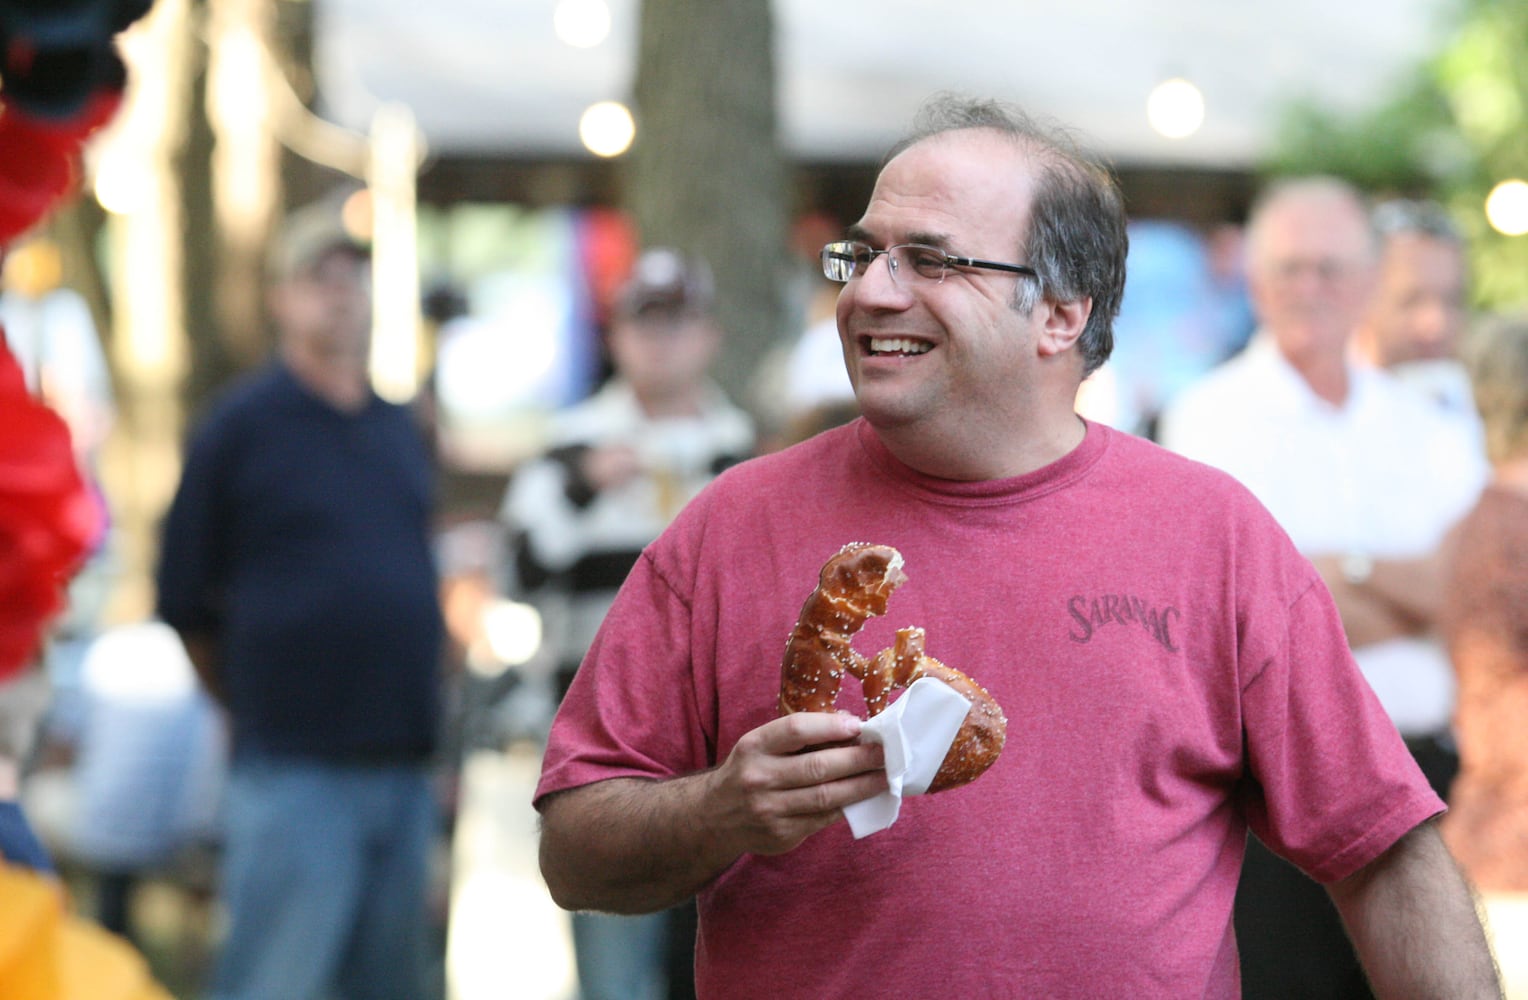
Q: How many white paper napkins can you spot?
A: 1